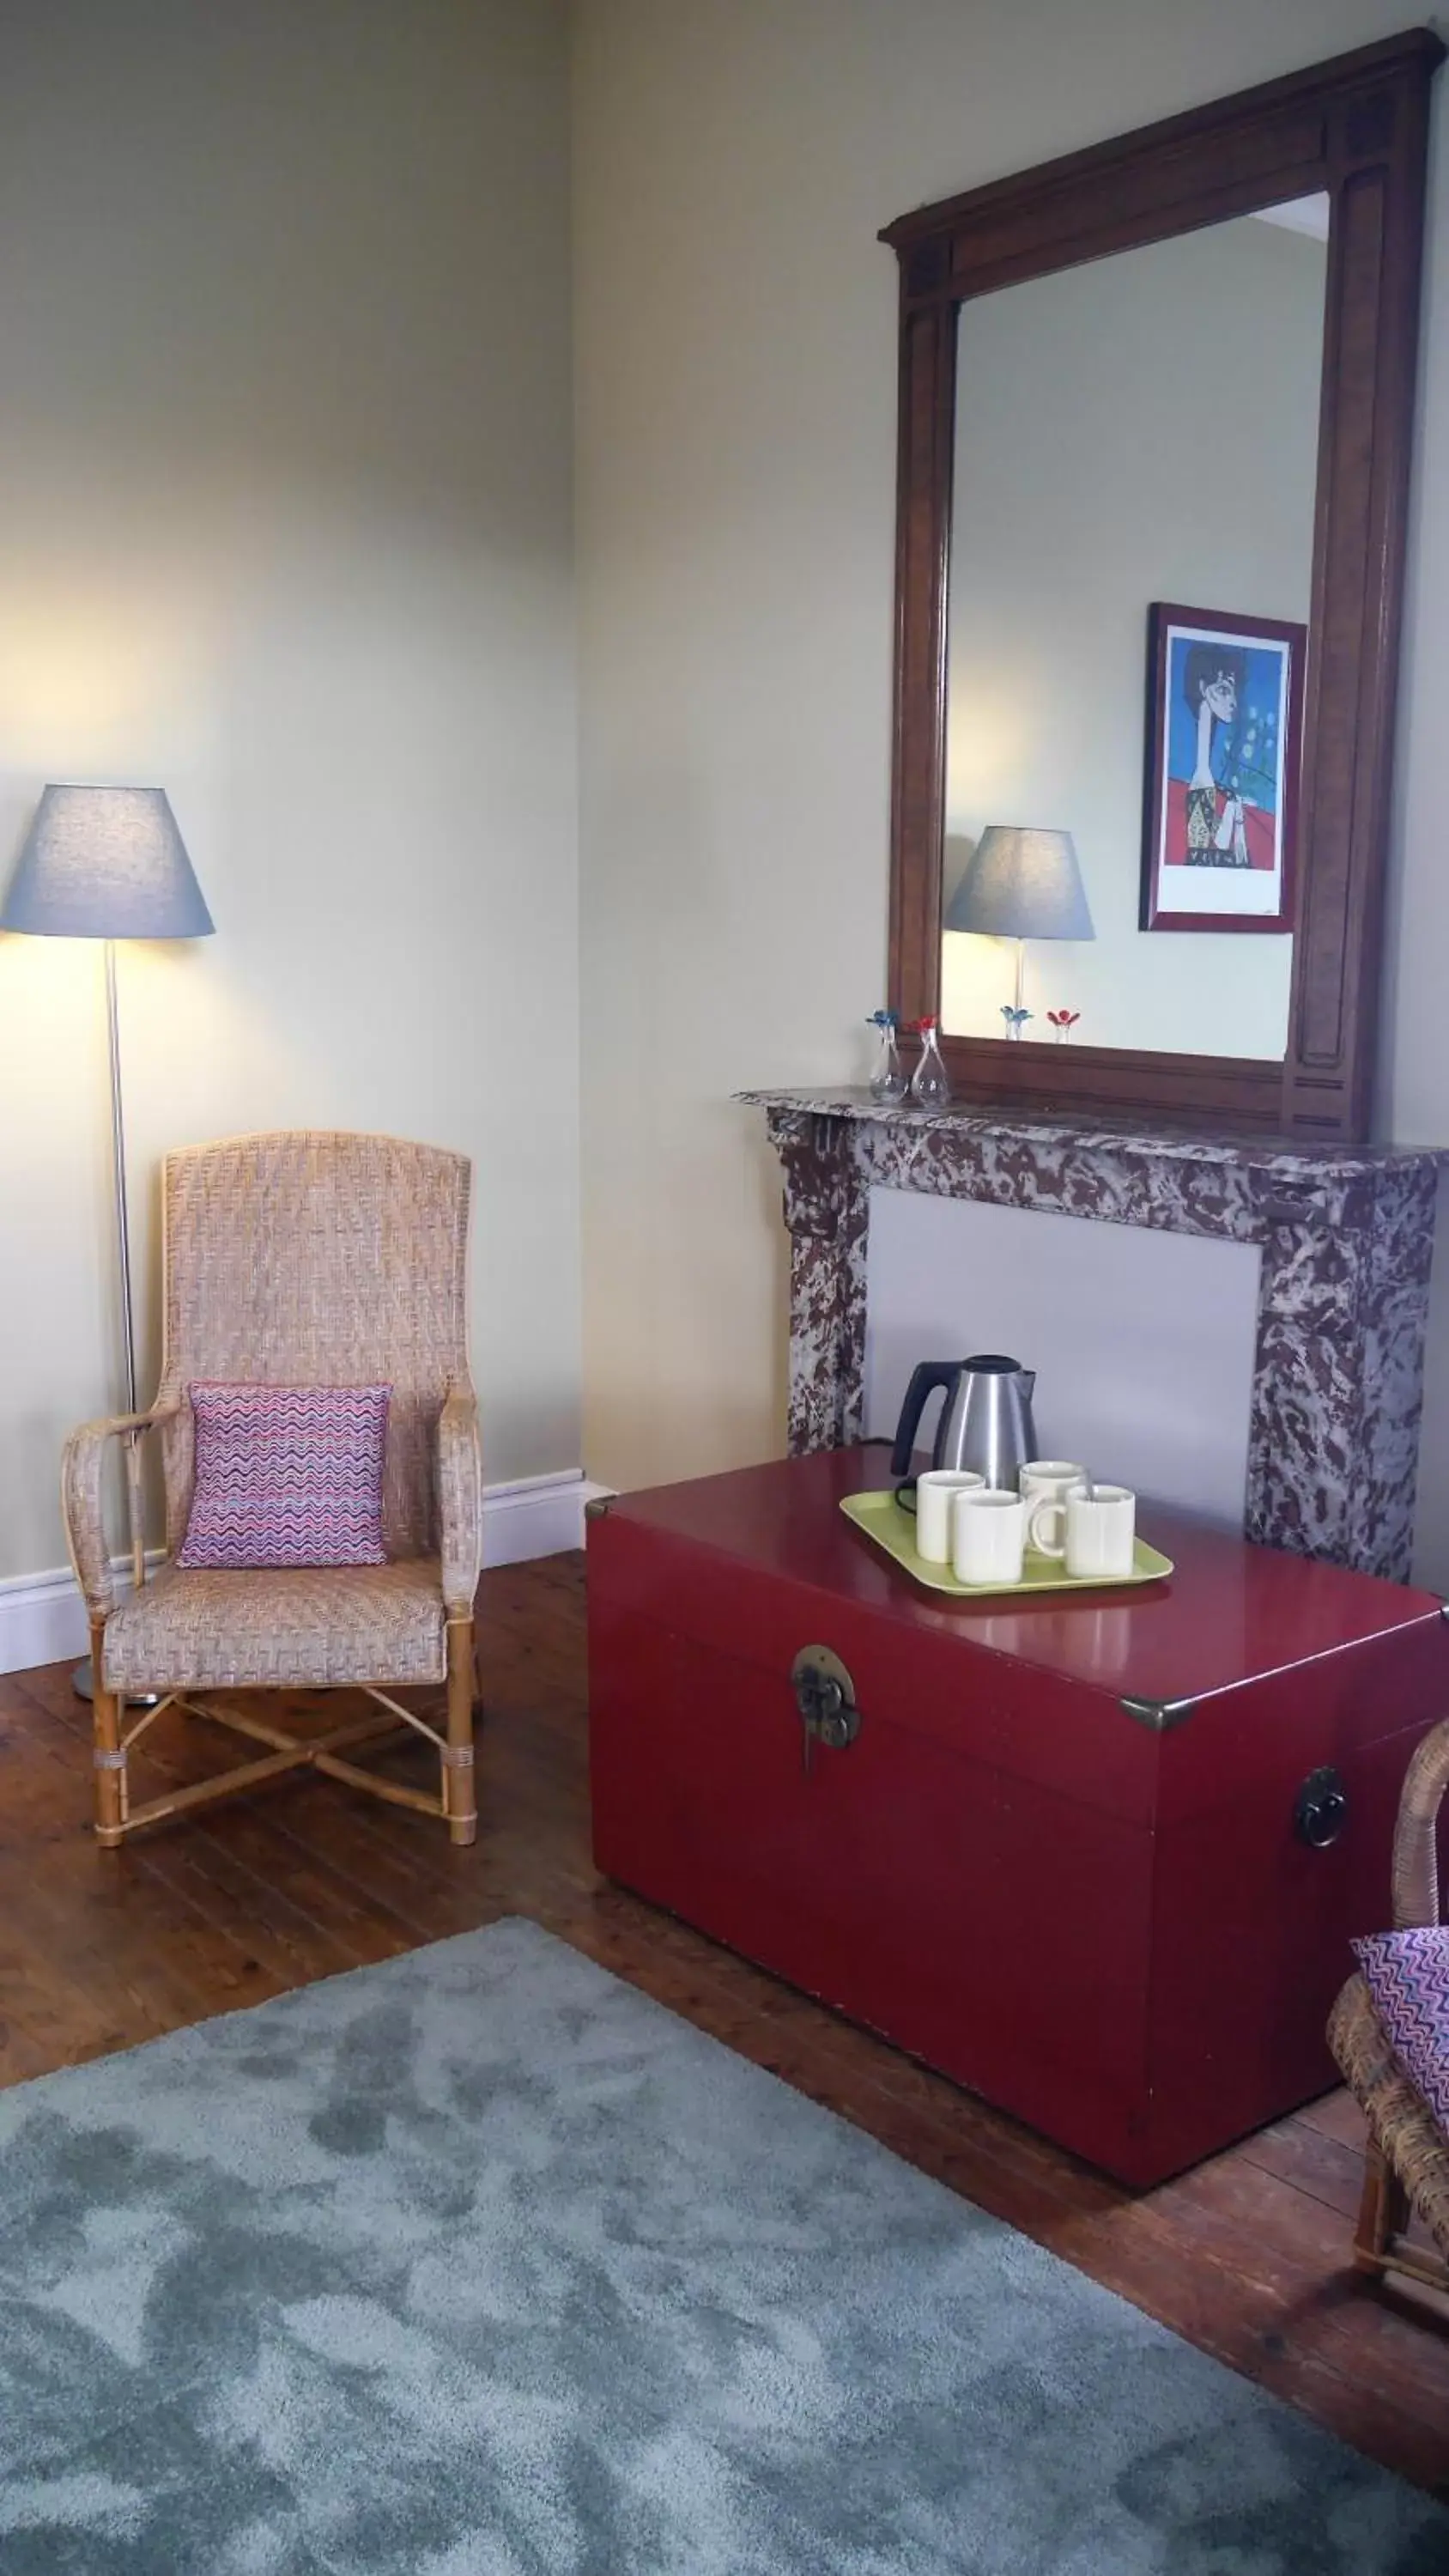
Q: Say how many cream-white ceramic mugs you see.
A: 4